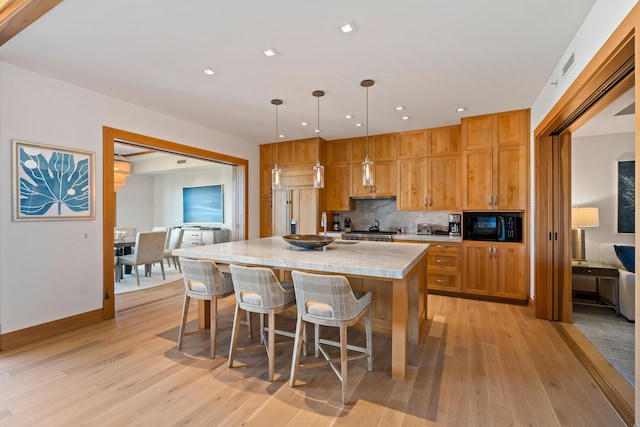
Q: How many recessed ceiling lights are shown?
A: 11